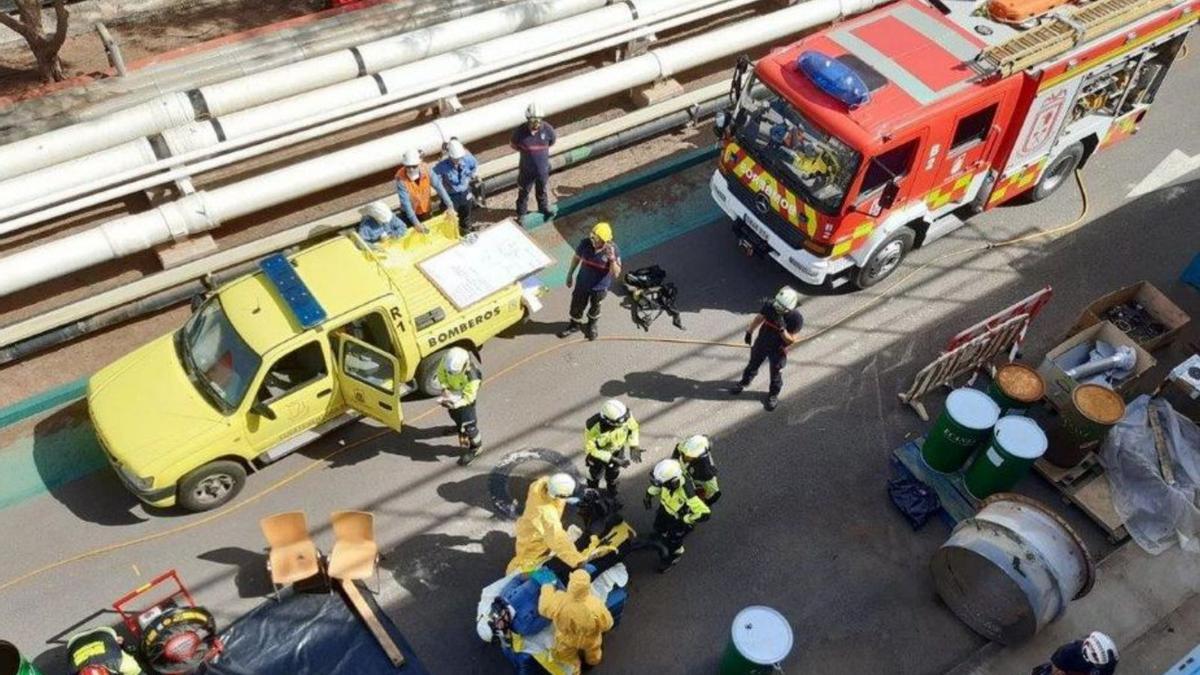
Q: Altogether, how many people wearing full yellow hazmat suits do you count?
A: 2